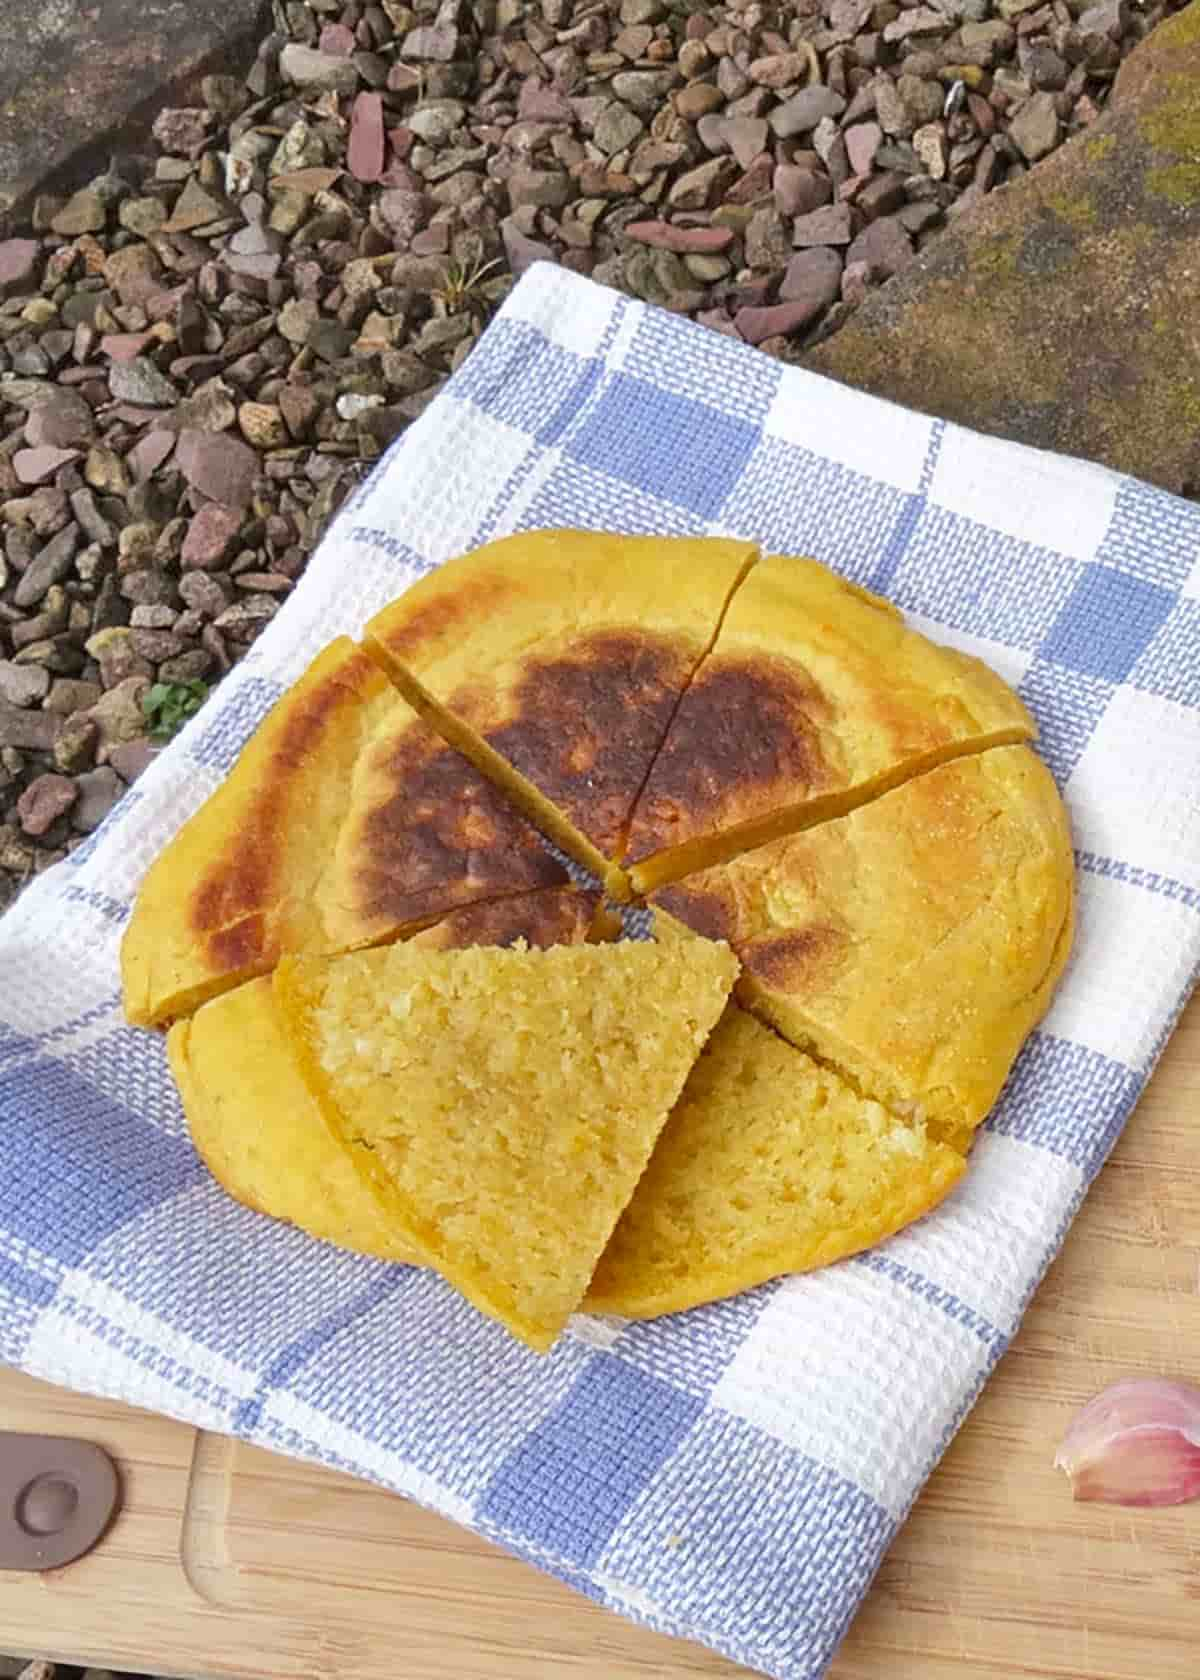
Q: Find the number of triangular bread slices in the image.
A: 7